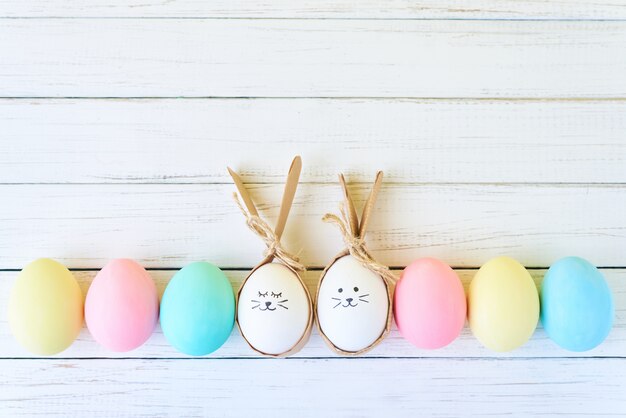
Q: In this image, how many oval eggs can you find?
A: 8